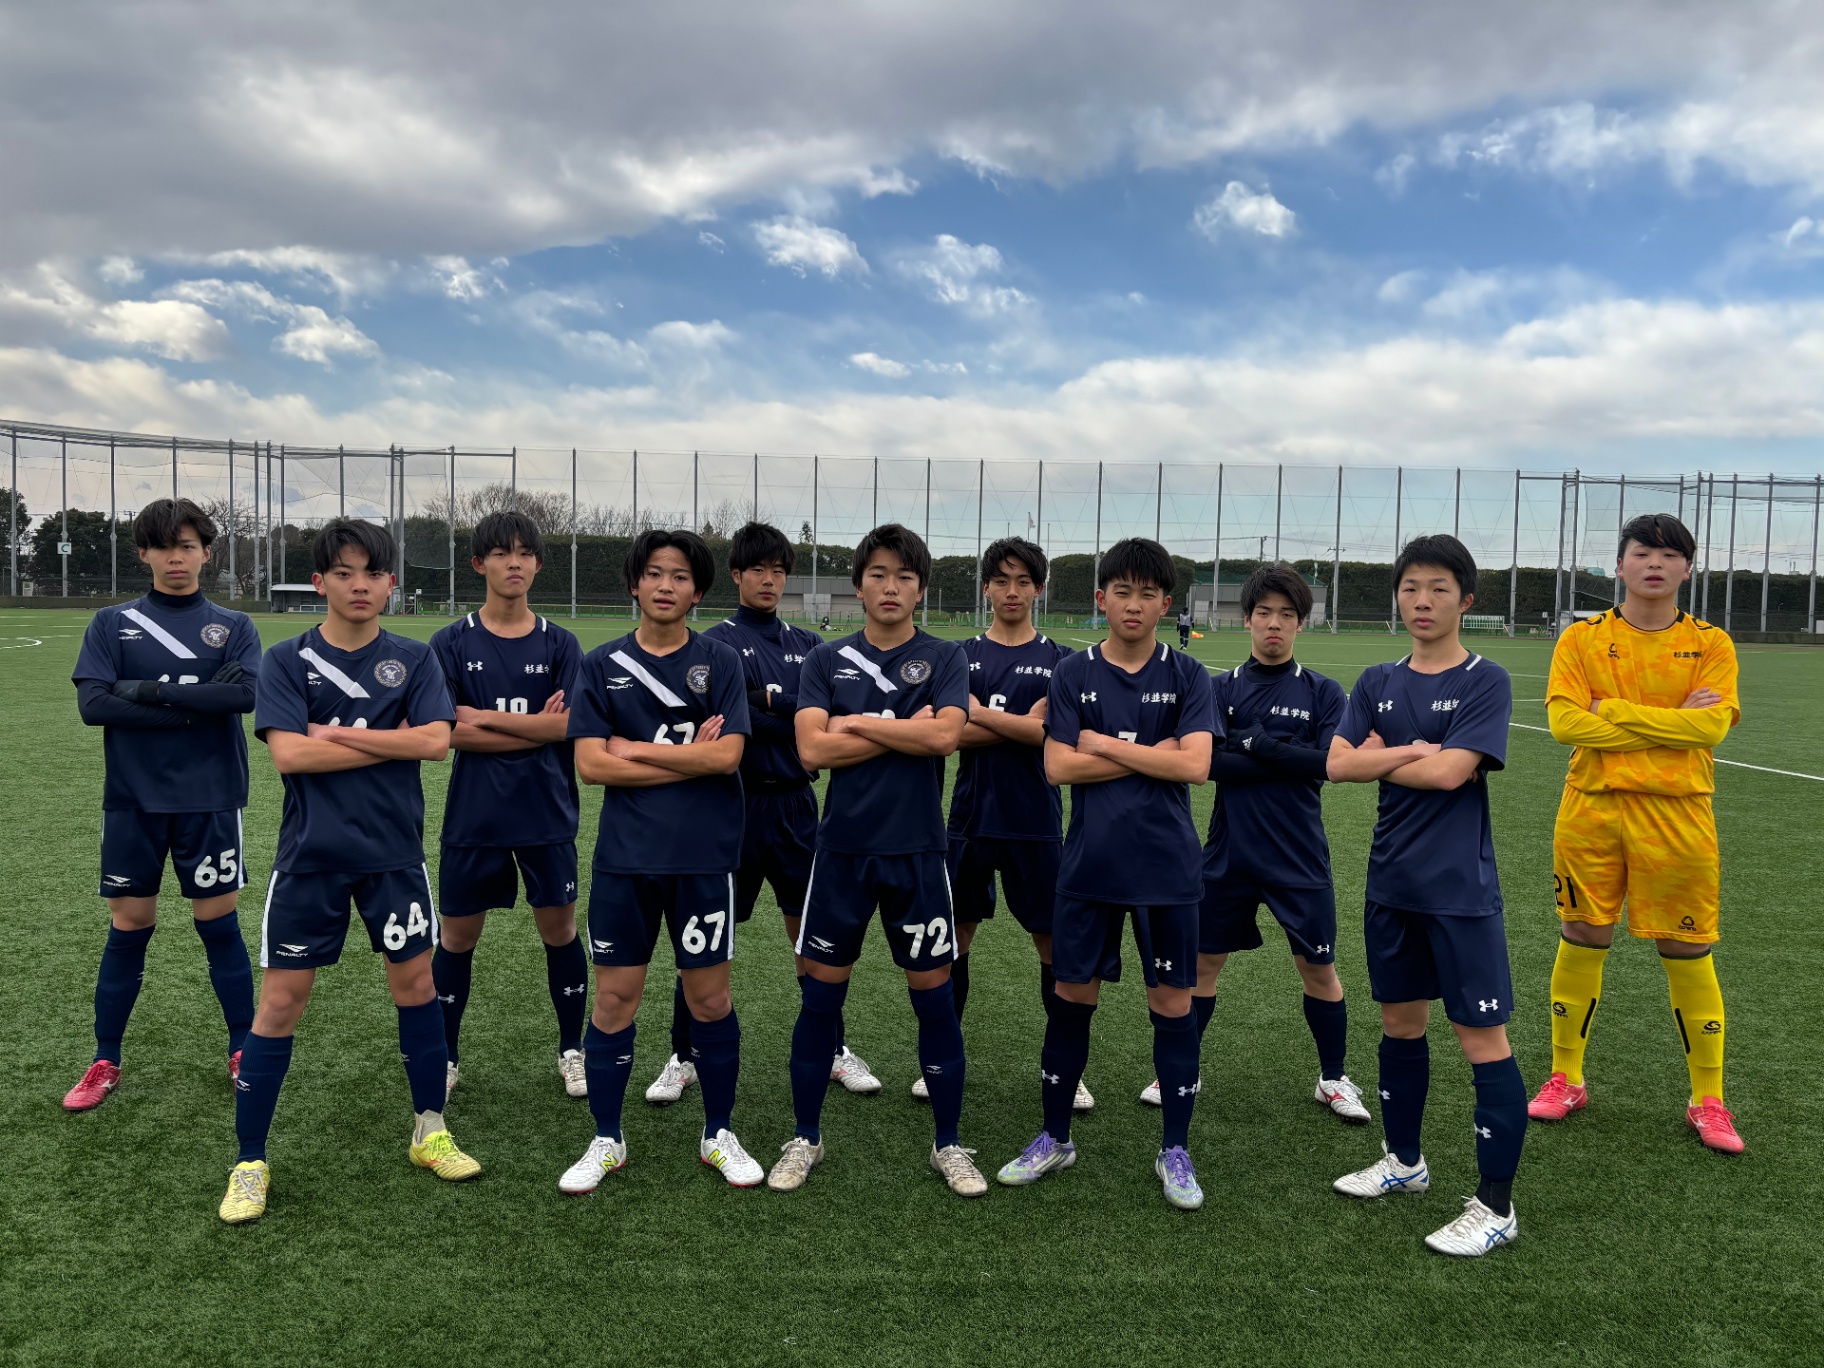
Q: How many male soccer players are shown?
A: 11